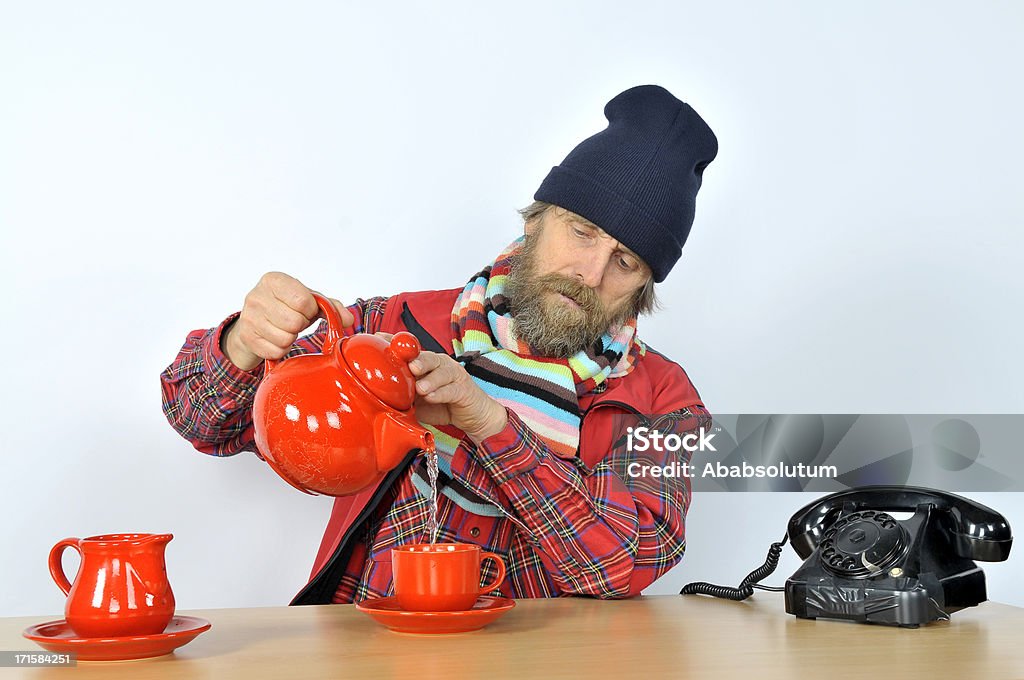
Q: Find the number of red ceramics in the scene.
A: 5